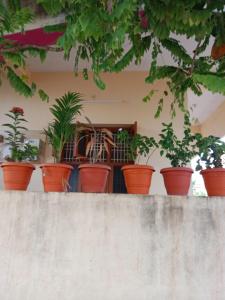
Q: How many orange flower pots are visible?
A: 6